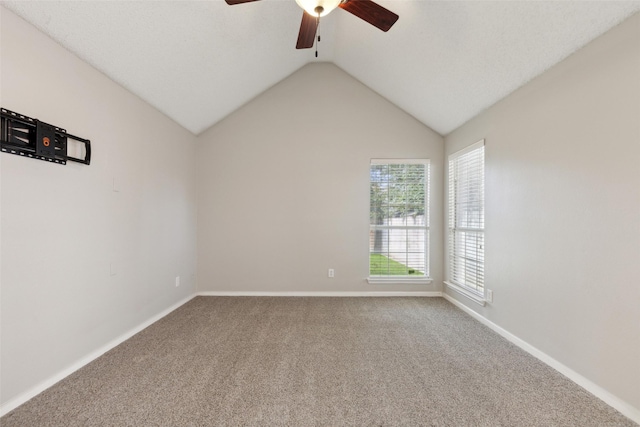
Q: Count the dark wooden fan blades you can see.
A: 3